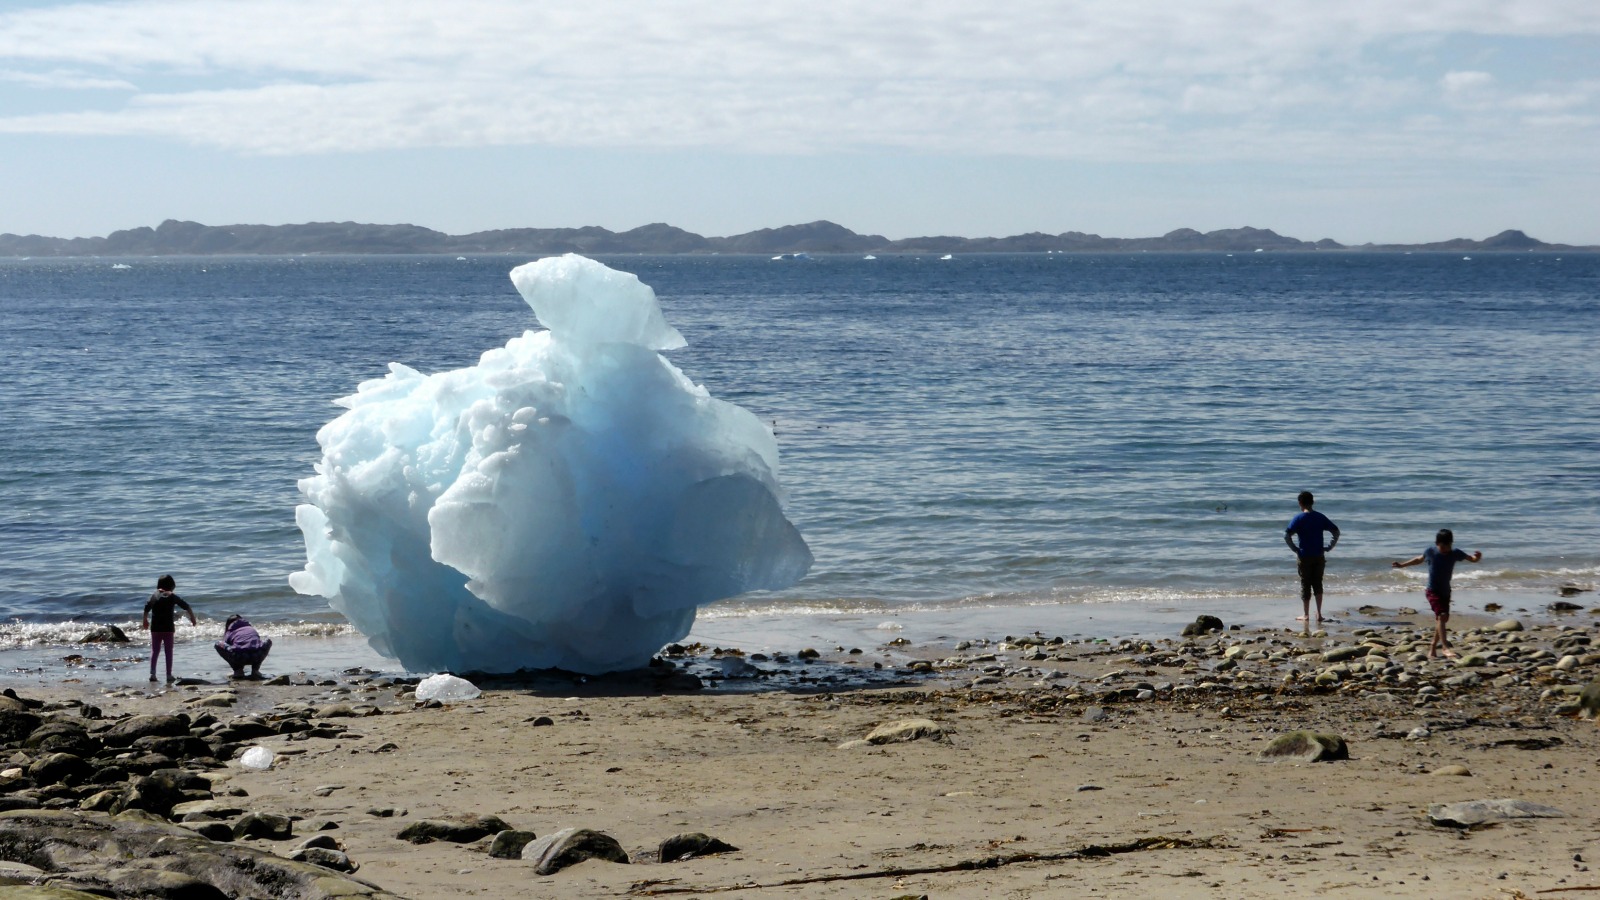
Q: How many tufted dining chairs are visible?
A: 0